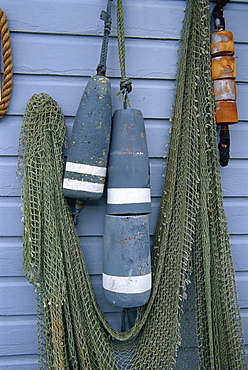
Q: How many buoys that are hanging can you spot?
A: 3